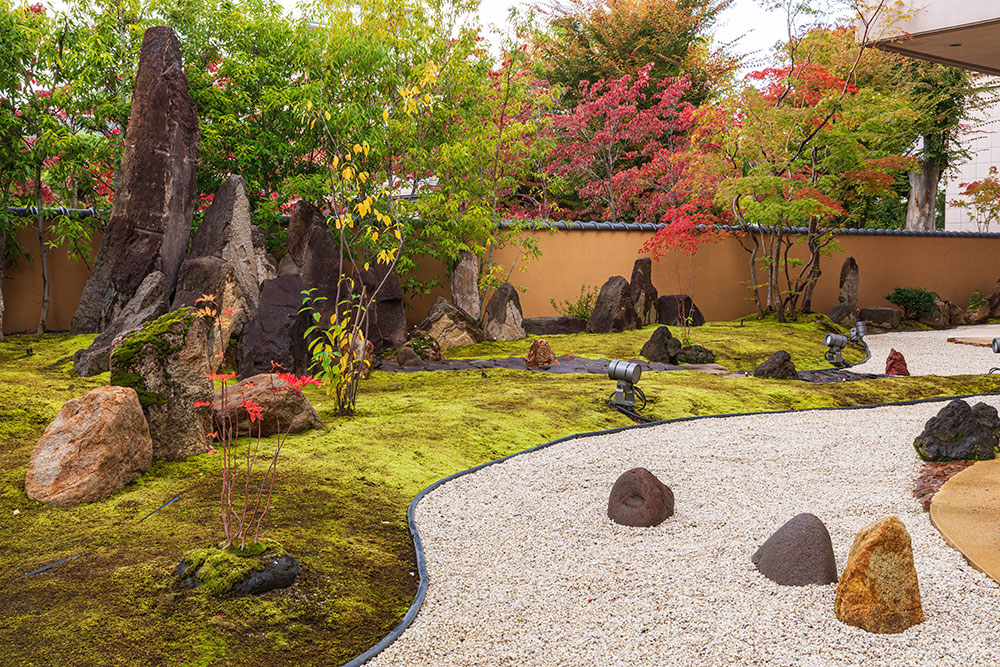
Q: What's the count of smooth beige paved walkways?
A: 1